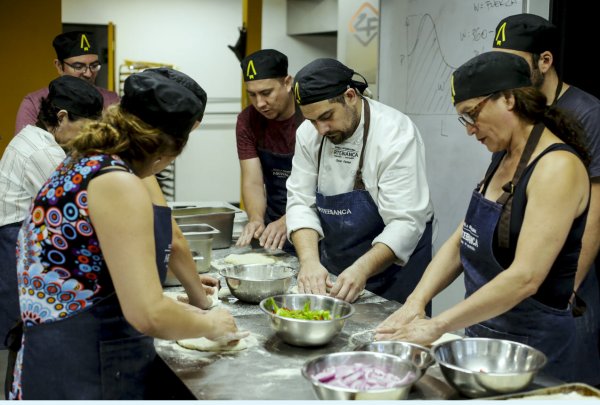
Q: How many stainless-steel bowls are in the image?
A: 5